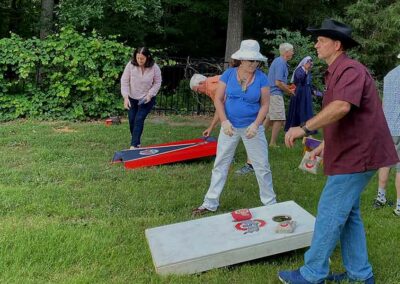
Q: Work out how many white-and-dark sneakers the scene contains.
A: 2